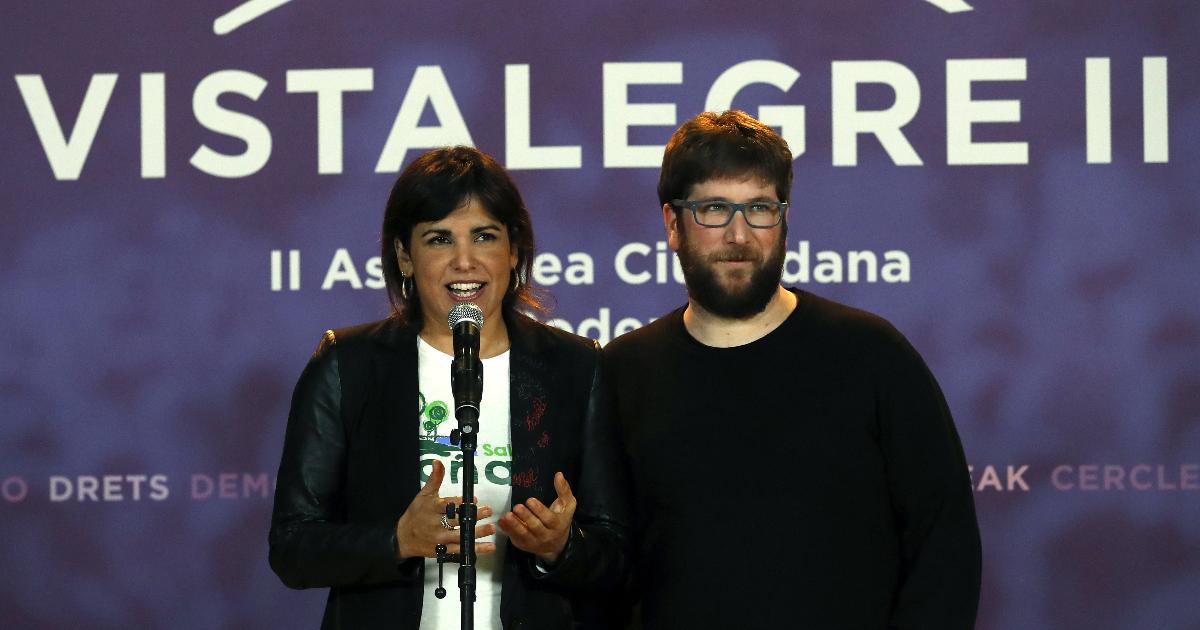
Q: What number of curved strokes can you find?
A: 2